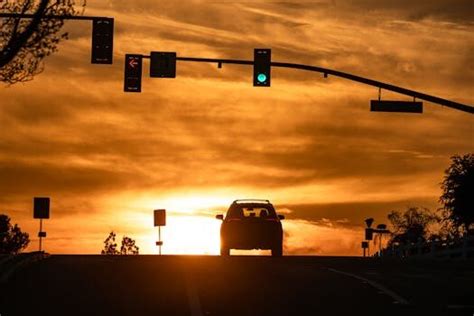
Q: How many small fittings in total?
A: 2